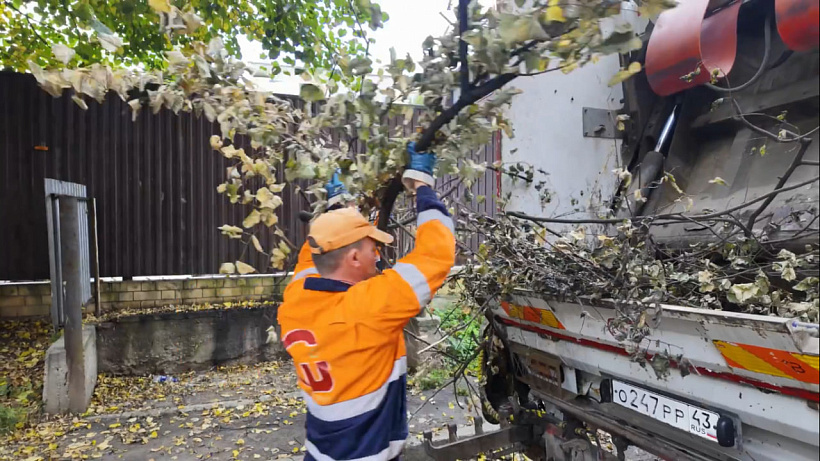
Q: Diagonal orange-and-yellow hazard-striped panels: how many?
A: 2